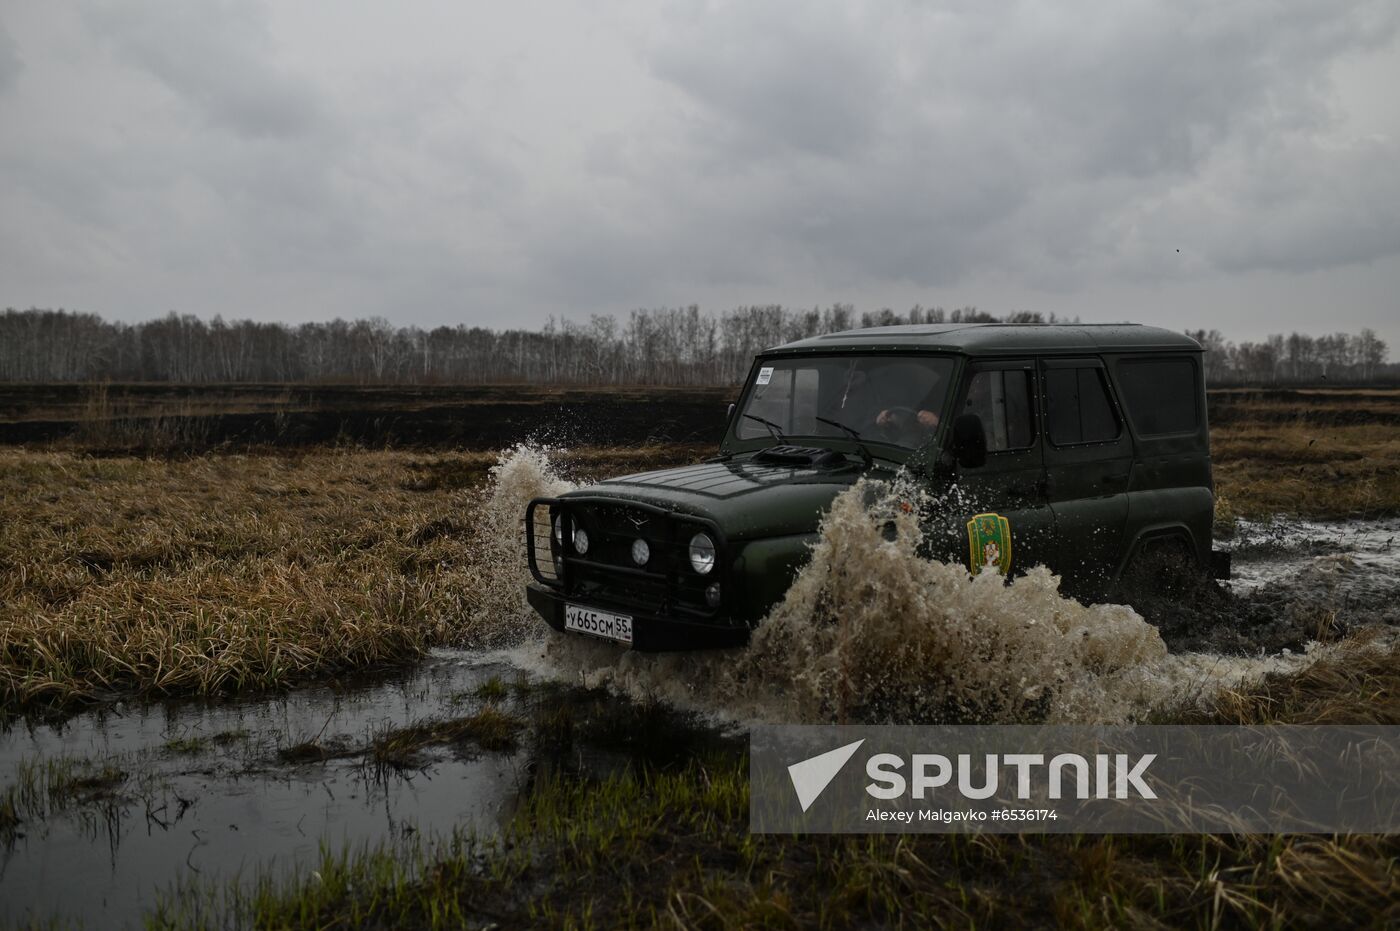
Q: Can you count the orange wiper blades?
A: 0